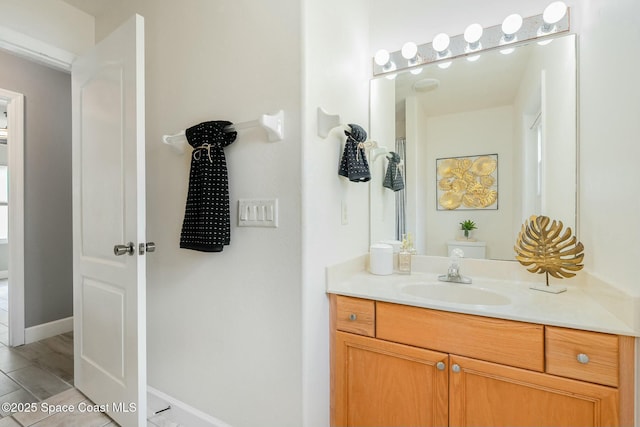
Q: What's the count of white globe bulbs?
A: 6